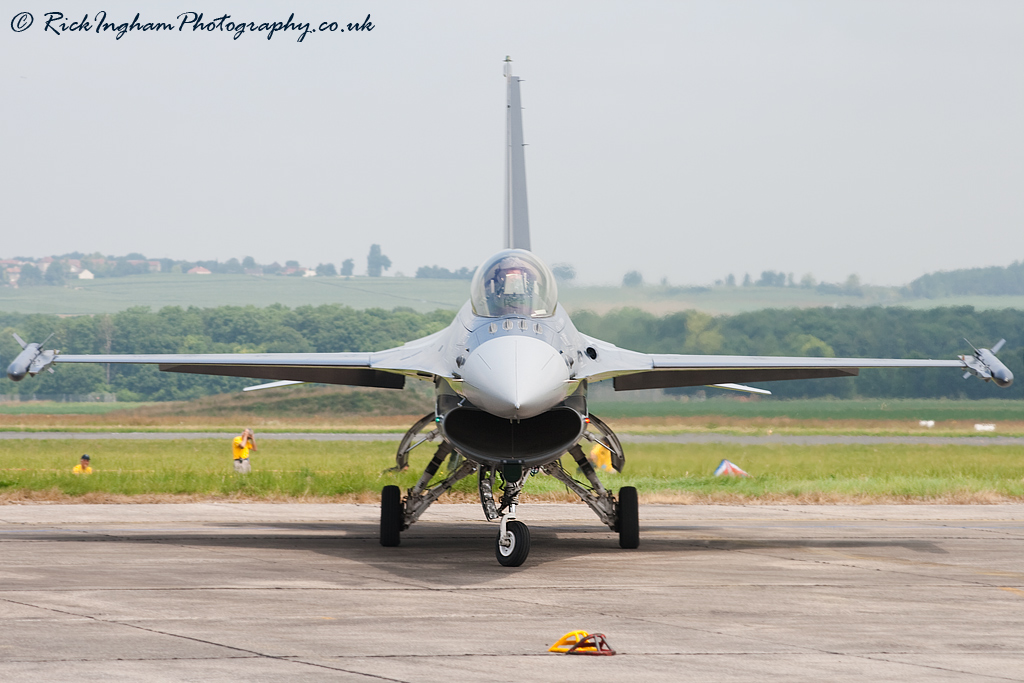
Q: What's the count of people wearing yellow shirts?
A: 3